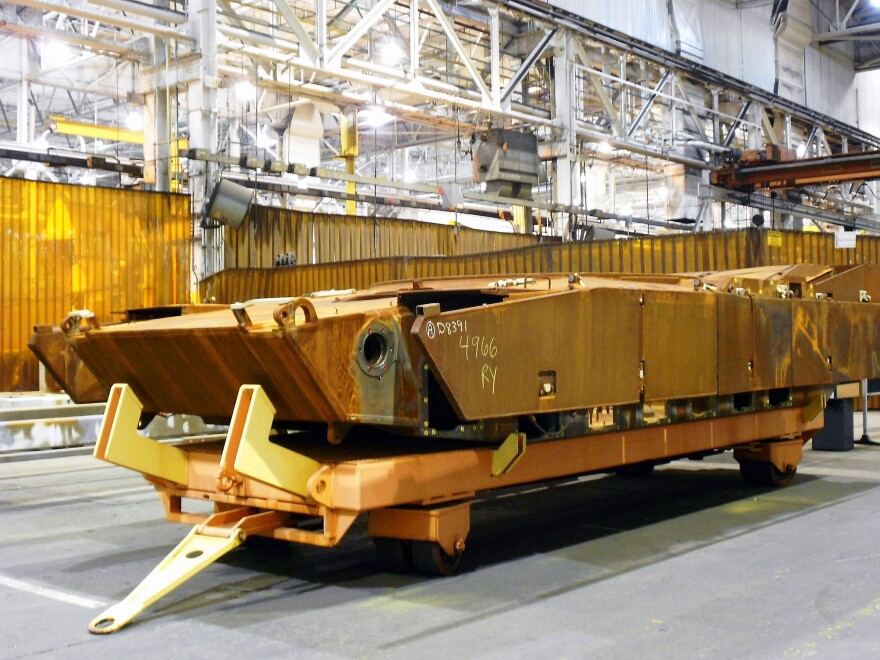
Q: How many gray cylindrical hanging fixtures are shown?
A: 1